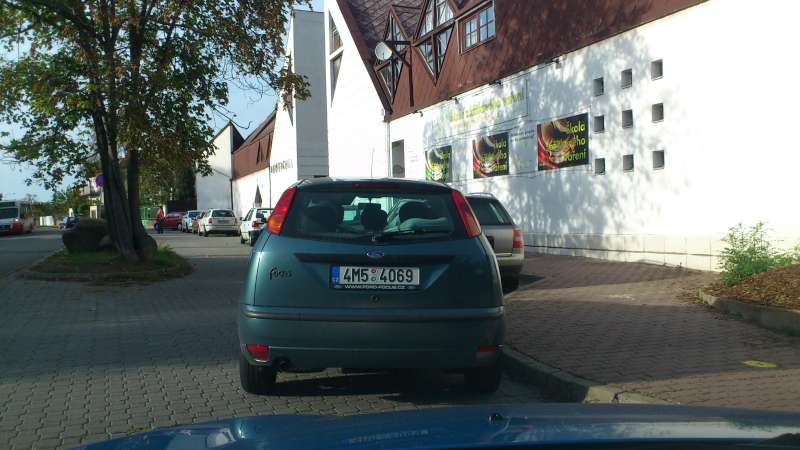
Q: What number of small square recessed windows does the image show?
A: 9